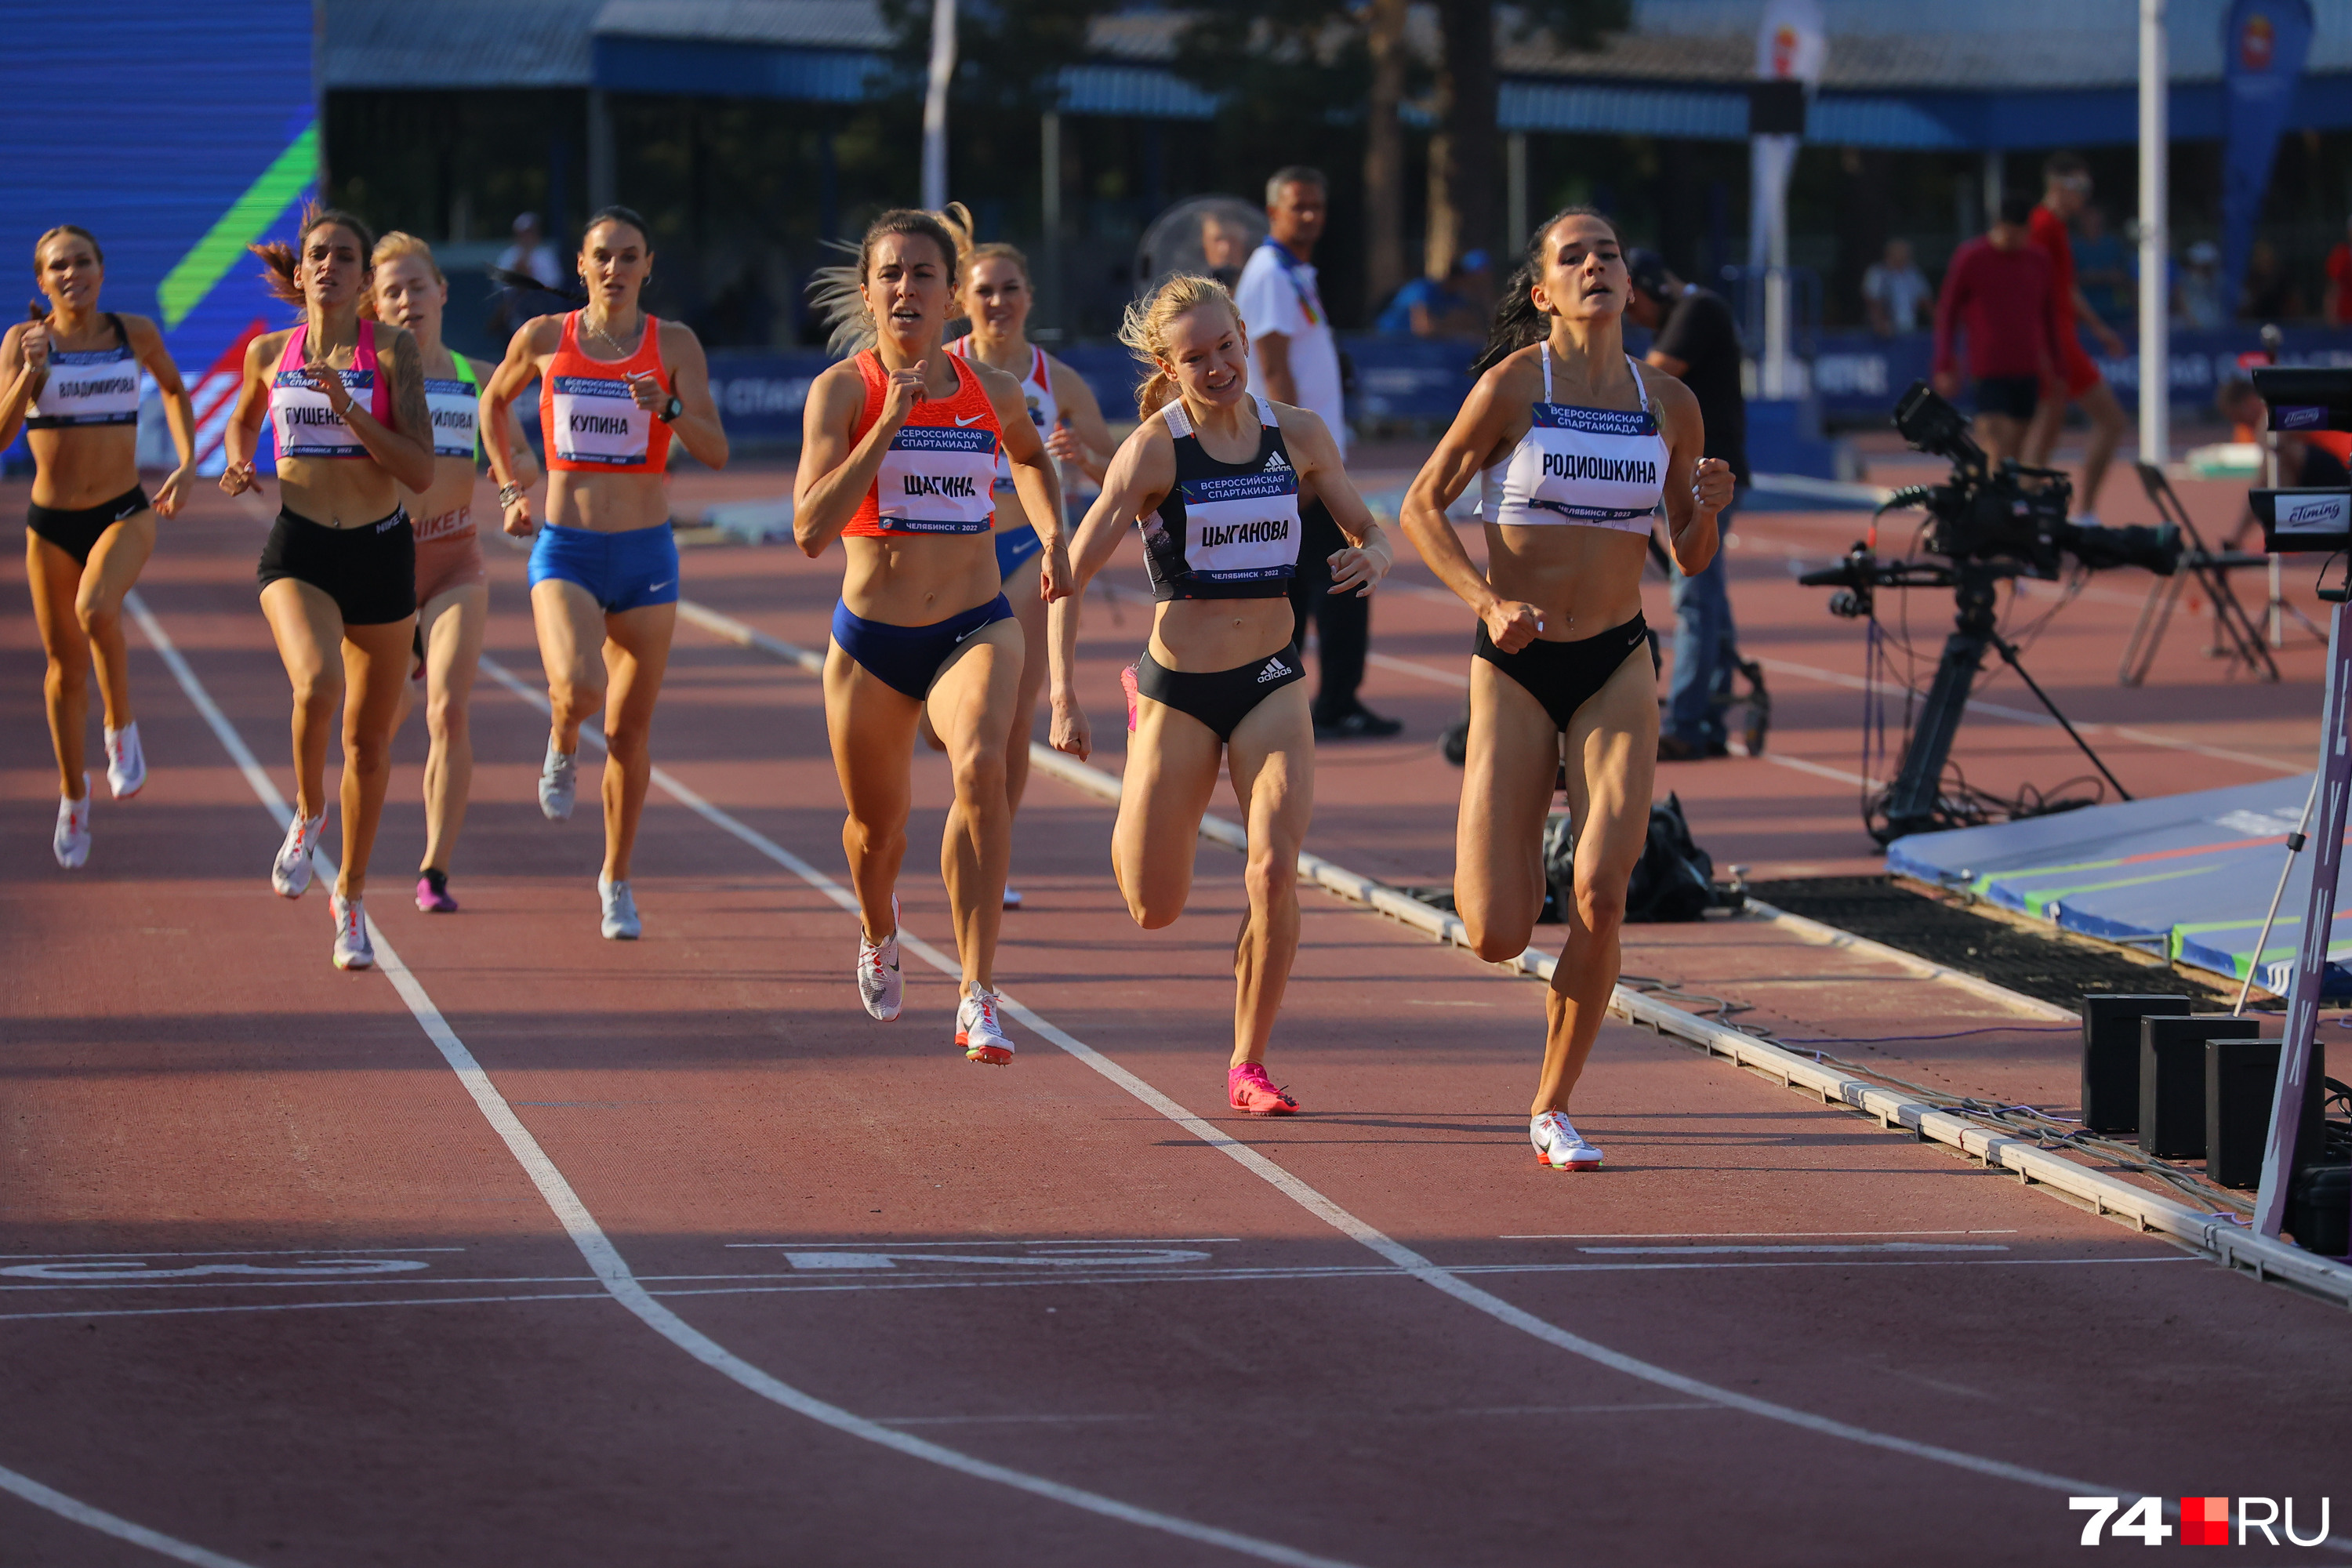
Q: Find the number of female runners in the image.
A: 8